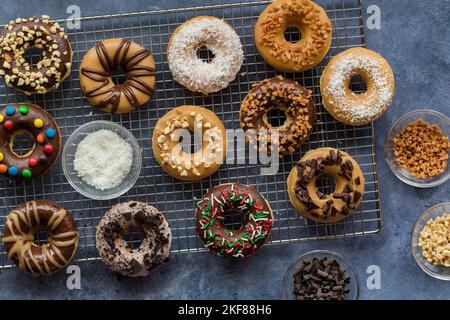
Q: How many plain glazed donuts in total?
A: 0